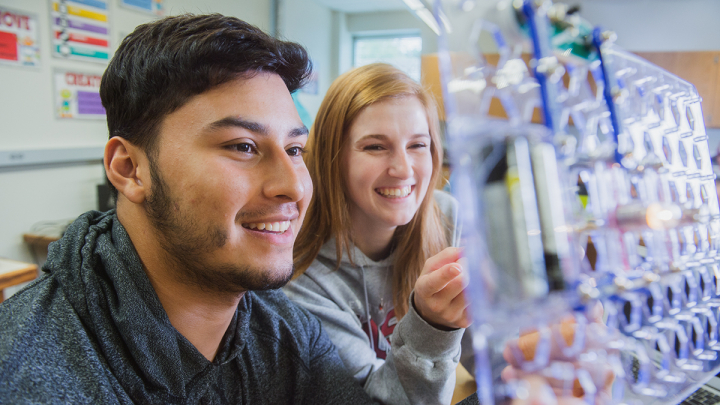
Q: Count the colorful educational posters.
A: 4